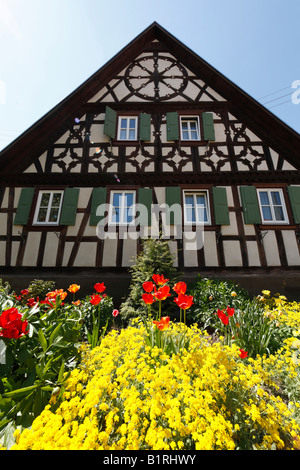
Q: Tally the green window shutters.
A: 12